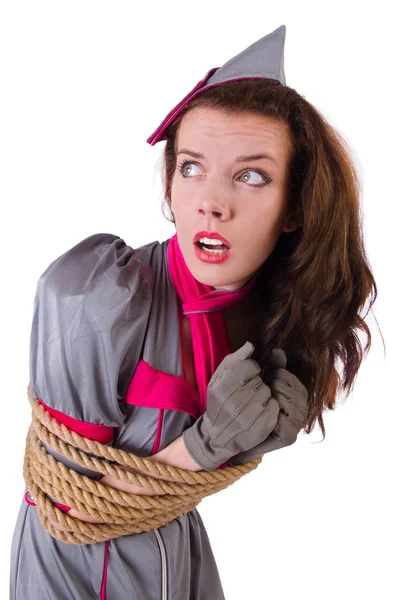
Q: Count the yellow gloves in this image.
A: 0